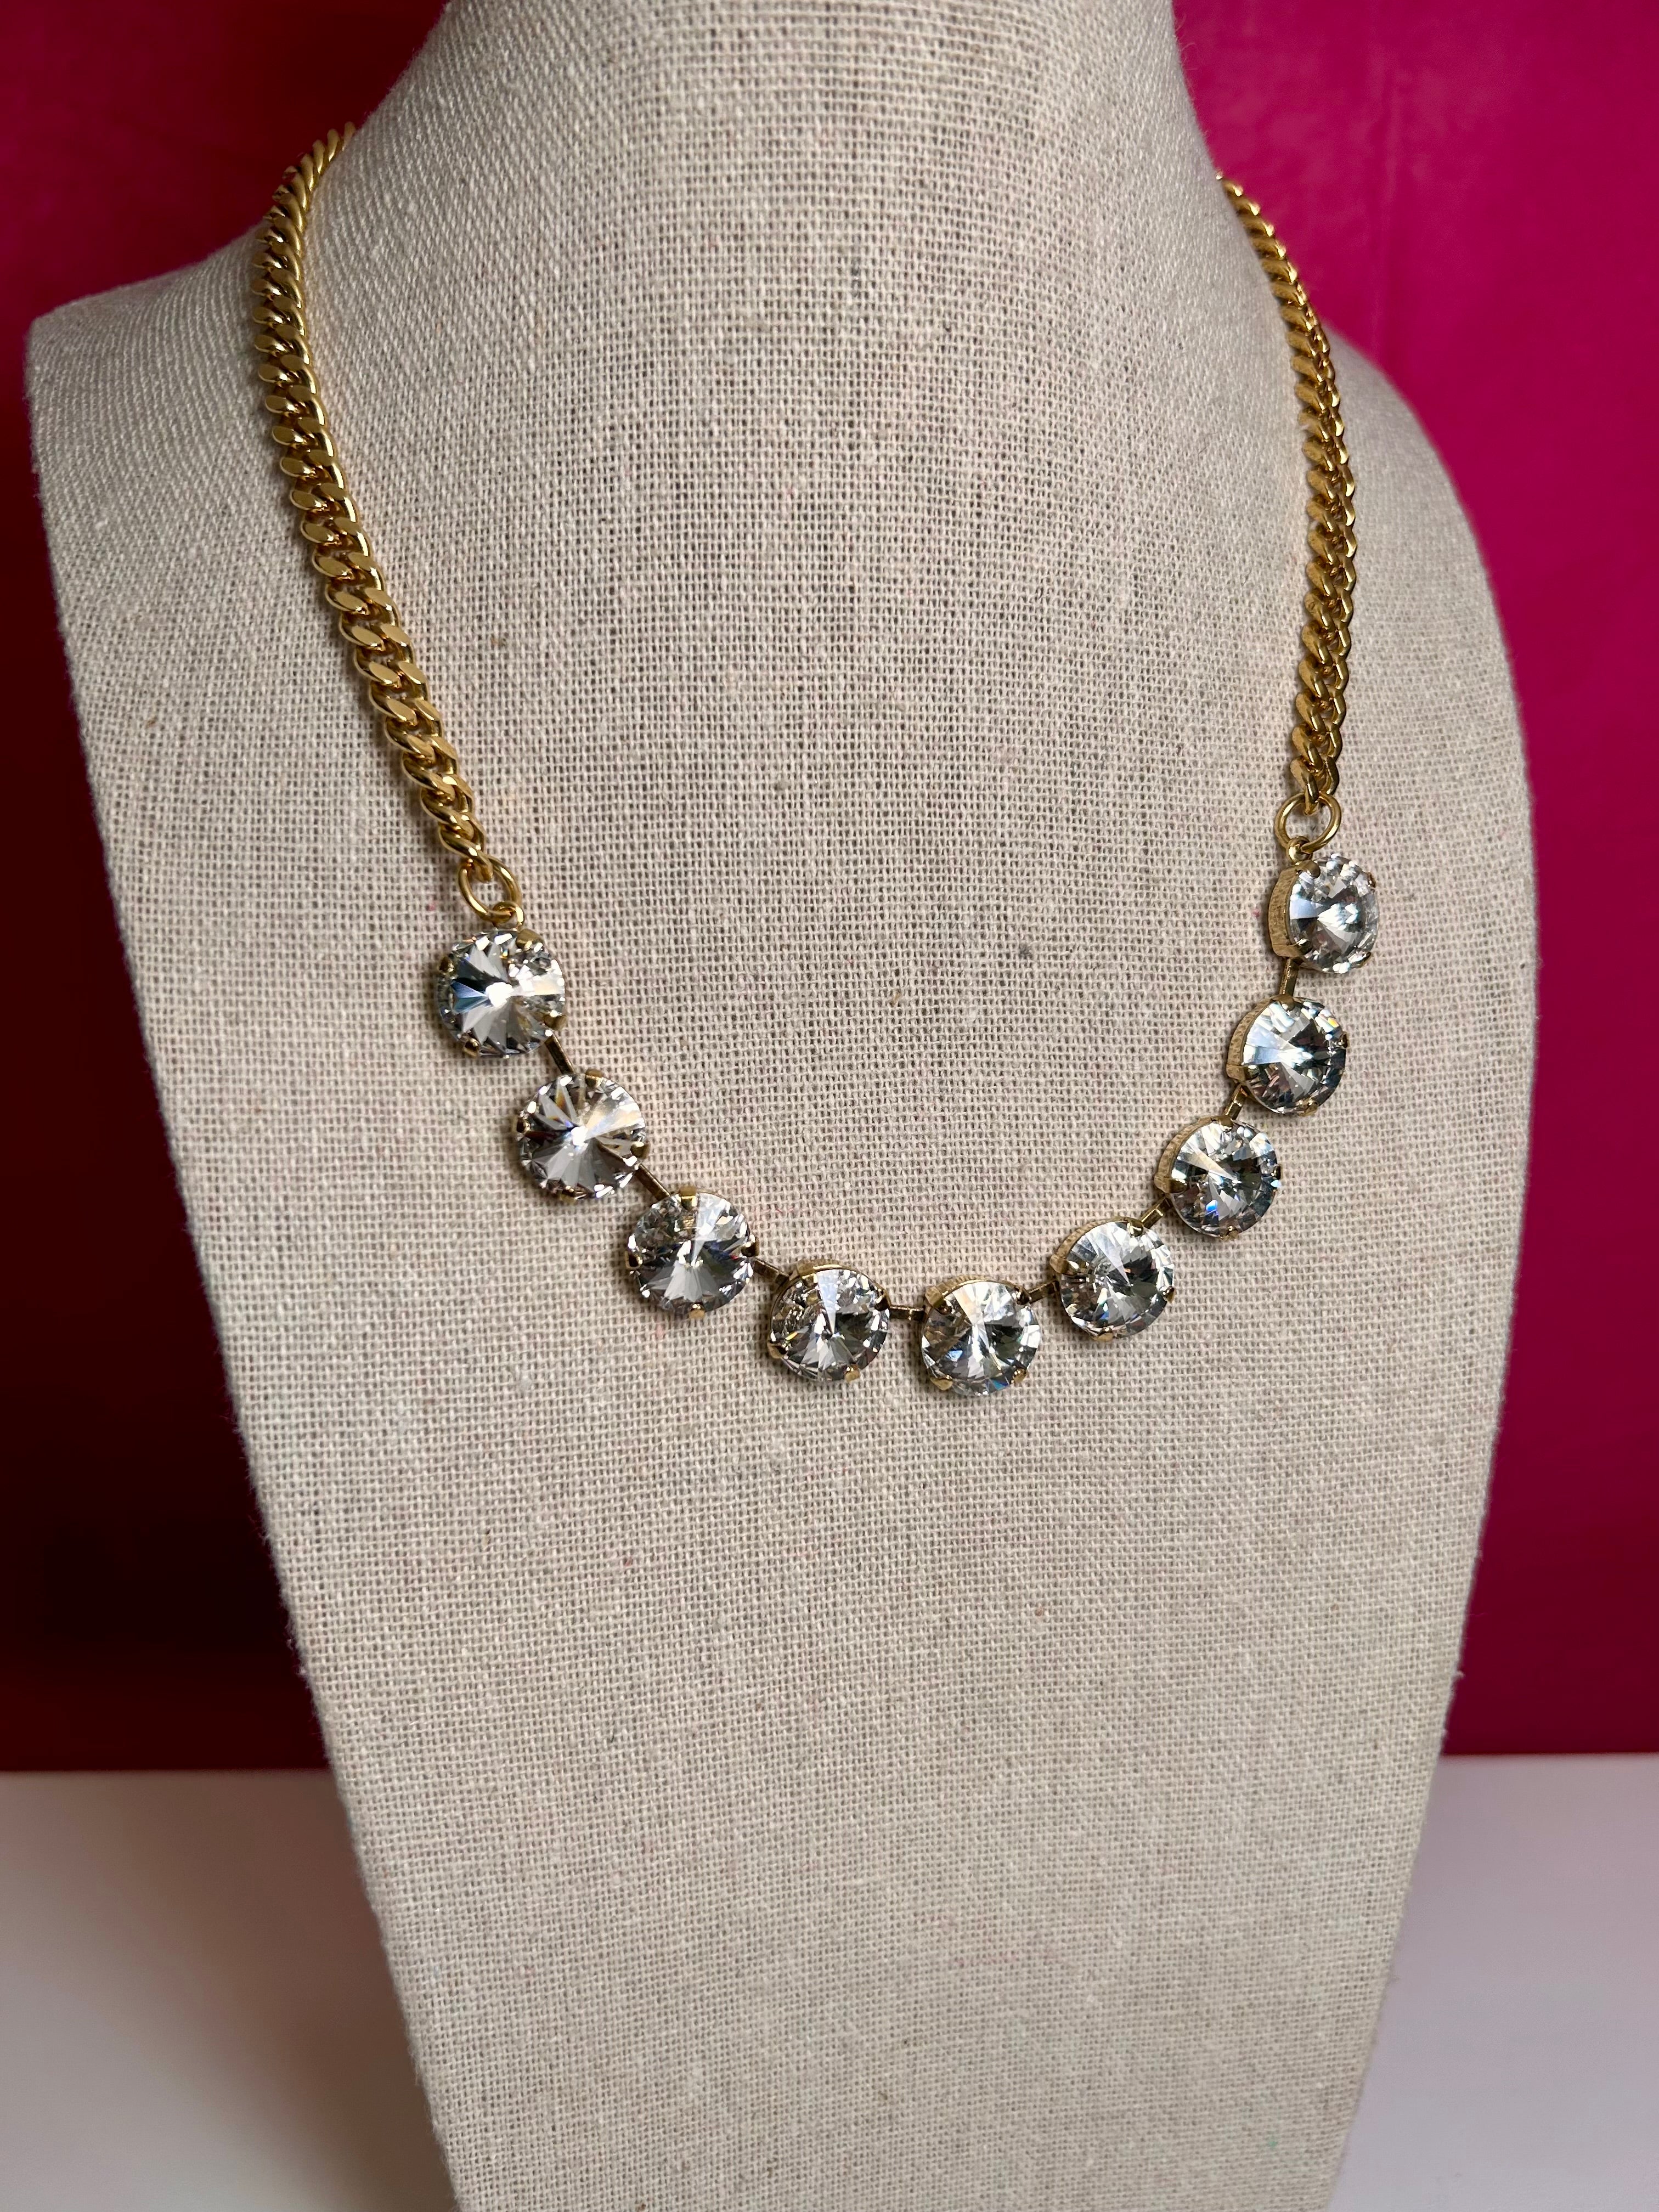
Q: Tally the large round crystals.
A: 9